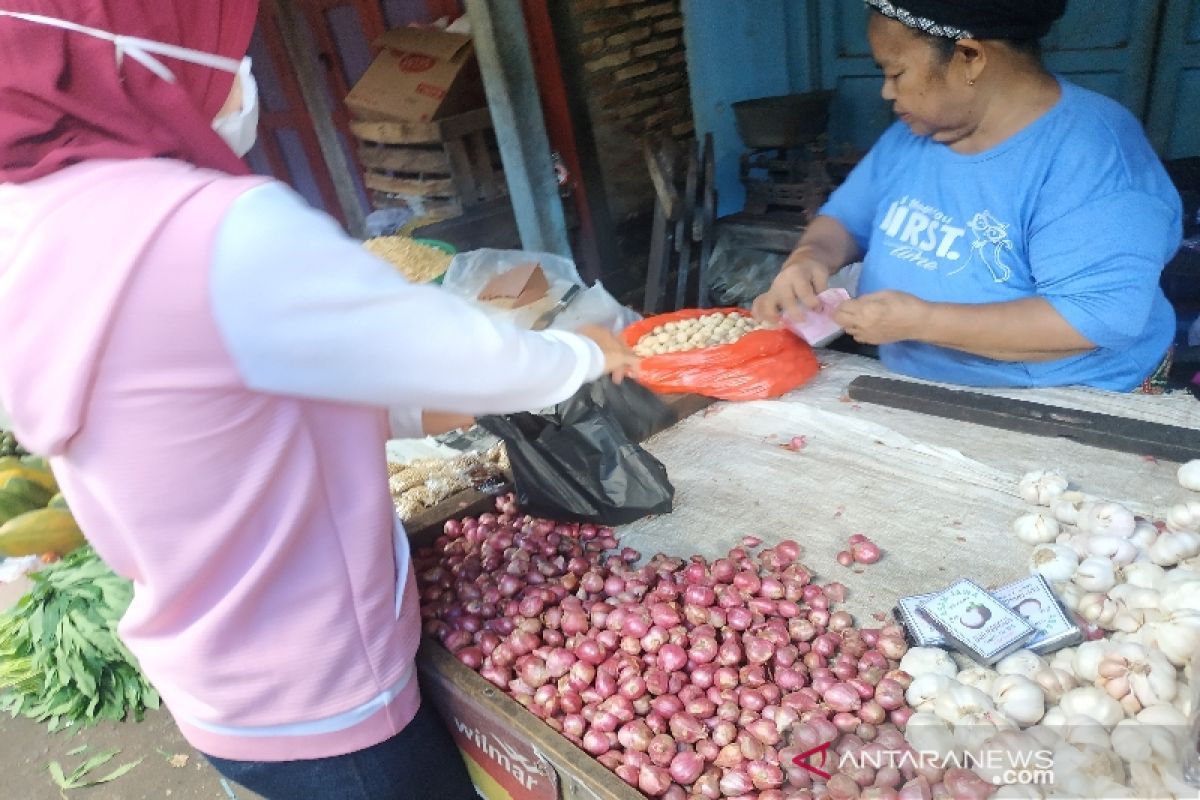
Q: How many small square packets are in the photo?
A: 3